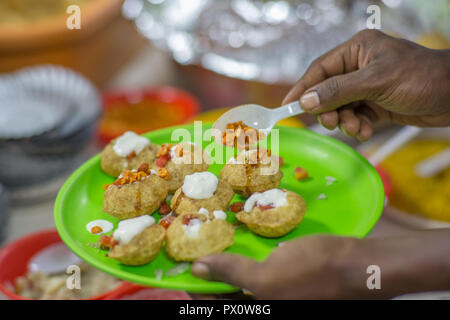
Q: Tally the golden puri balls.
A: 8